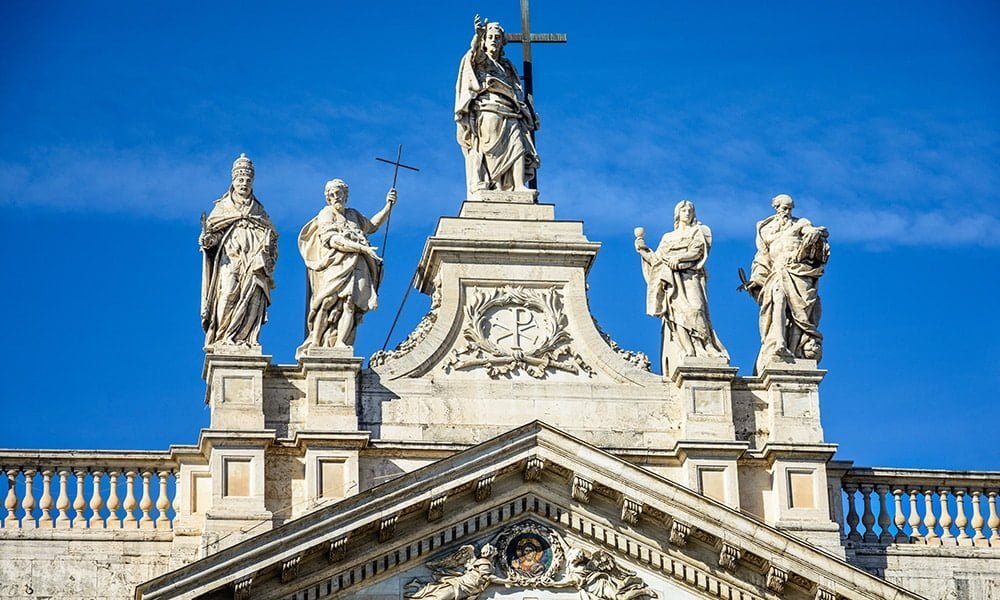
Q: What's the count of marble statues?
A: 5